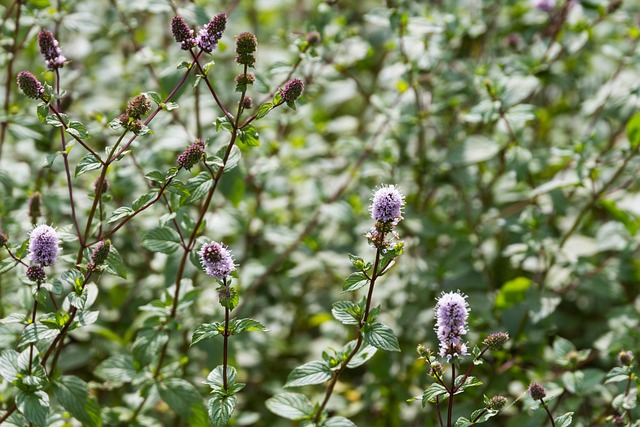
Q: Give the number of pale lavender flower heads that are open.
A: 4